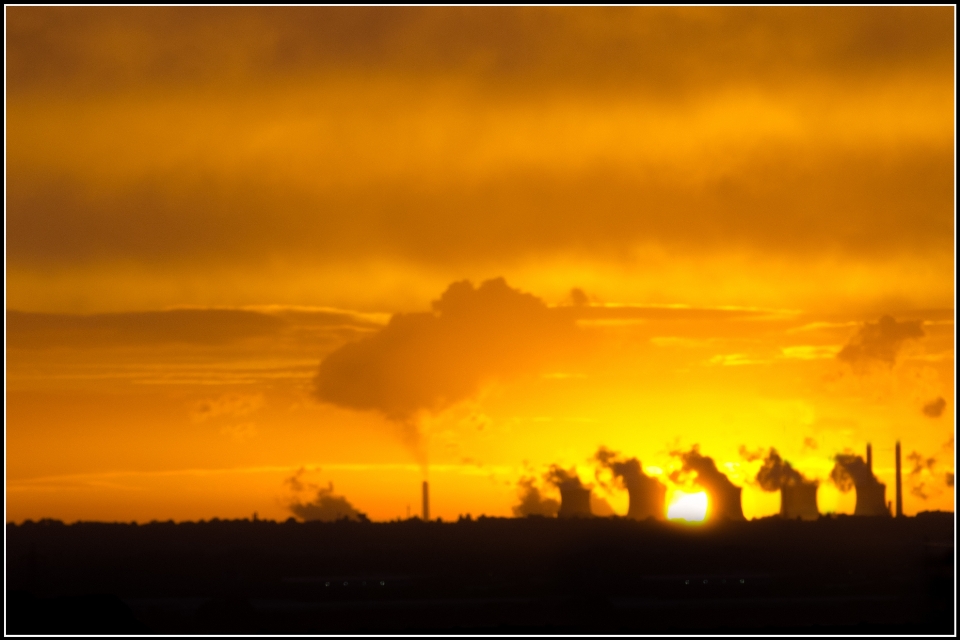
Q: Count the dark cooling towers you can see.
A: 5